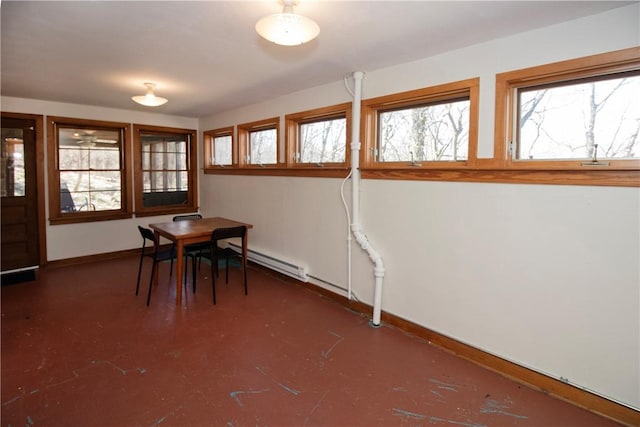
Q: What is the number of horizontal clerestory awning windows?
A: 5